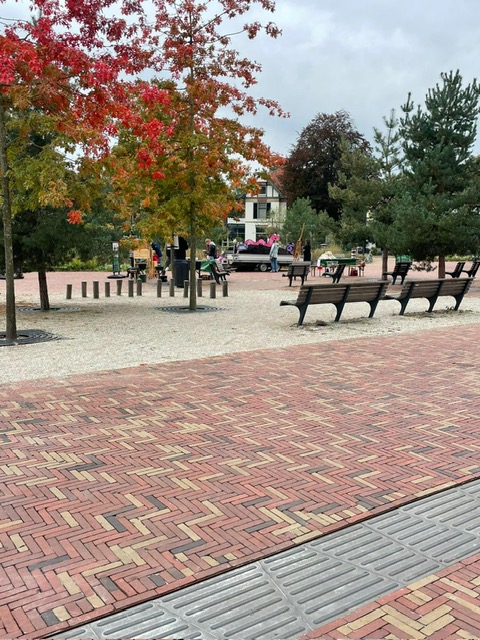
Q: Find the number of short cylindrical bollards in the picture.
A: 13